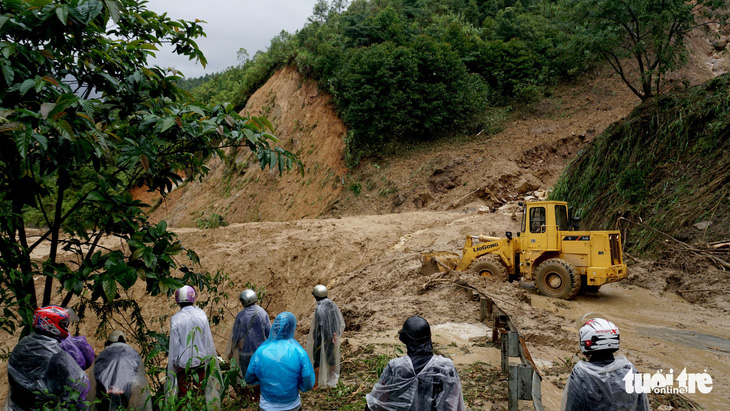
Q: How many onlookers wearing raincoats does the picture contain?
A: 9